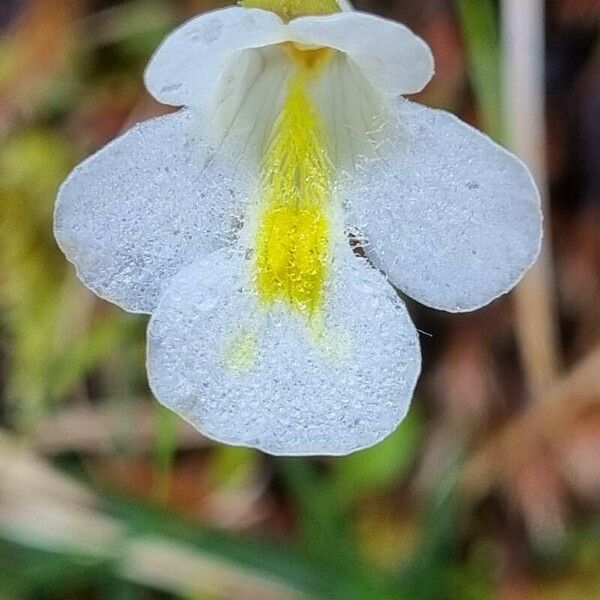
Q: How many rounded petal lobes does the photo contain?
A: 5